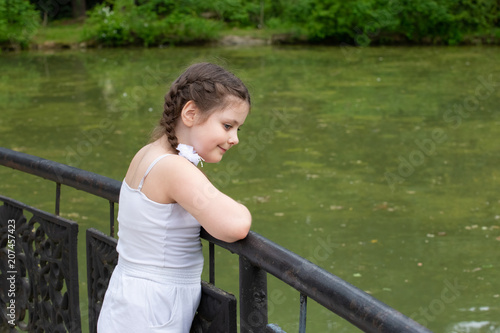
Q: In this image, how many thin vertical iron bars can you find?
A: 4